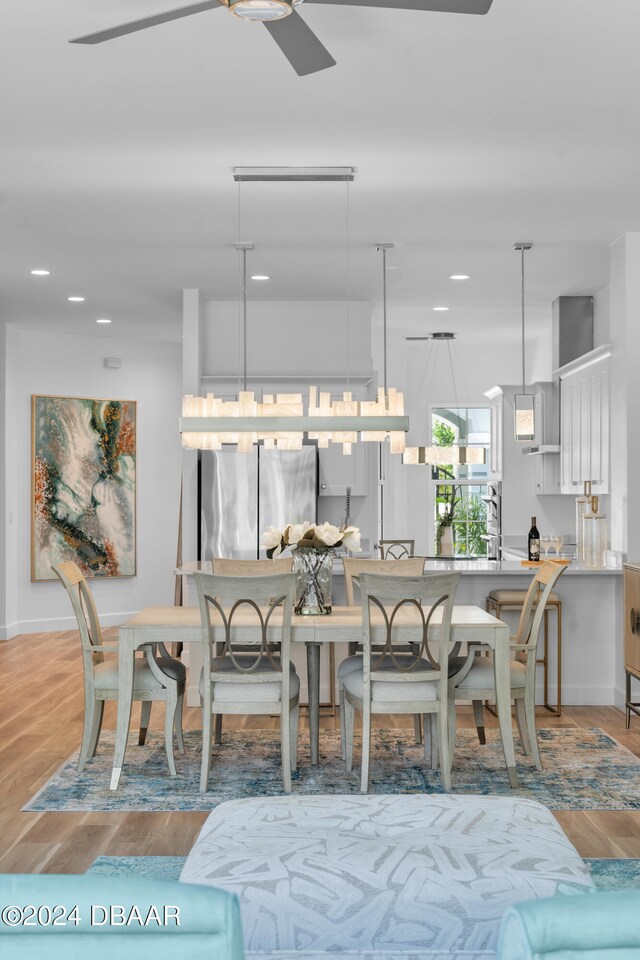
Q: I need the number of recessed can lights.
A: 6